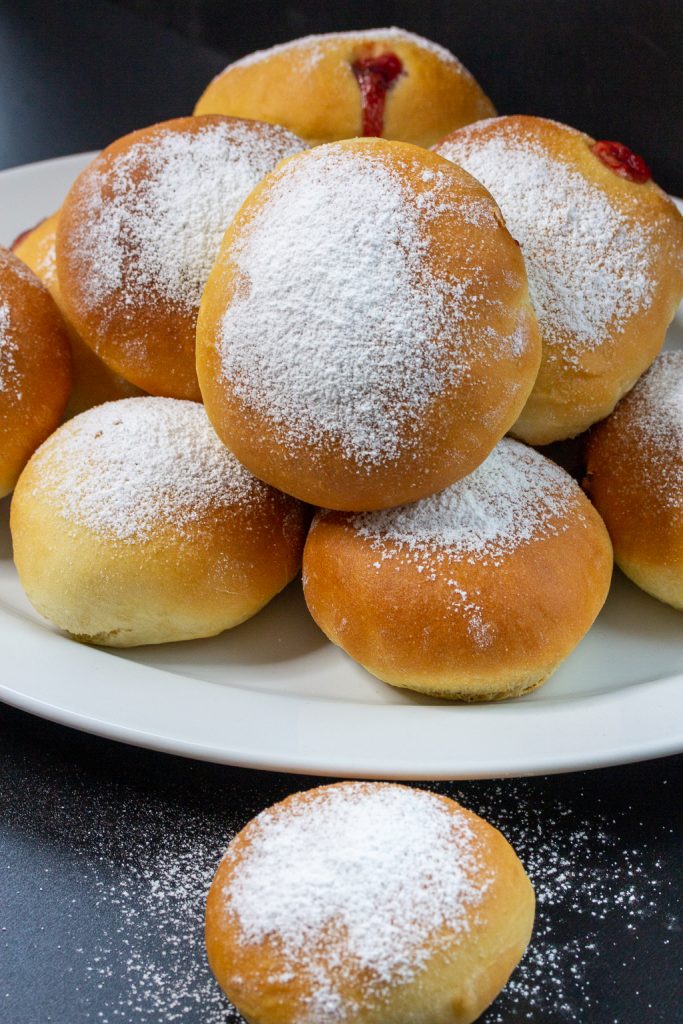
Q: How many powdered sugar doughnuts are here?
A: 10